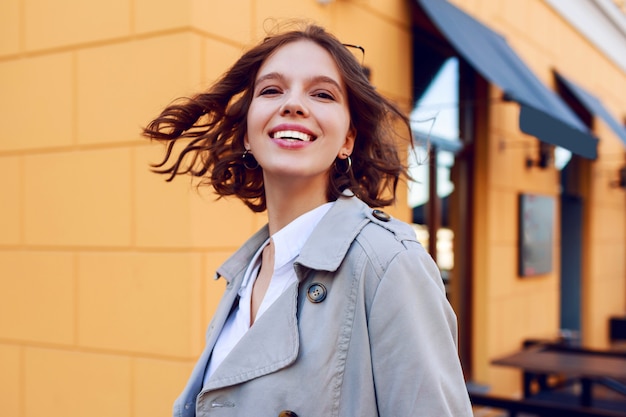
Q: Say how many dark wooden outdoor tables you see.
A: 1